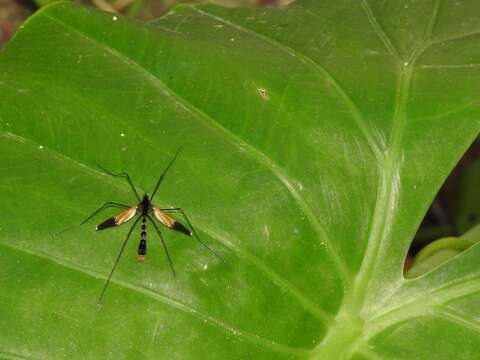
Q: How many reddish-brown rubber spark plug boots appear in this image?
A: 0